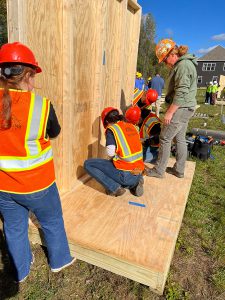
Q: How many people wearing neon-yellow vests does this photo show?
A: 2